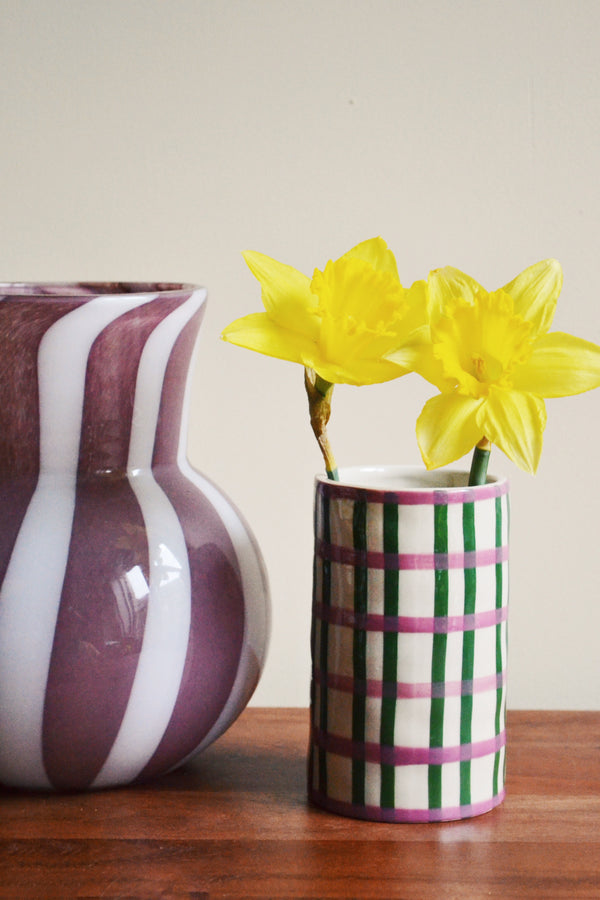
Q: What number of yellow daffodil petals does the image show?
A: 12